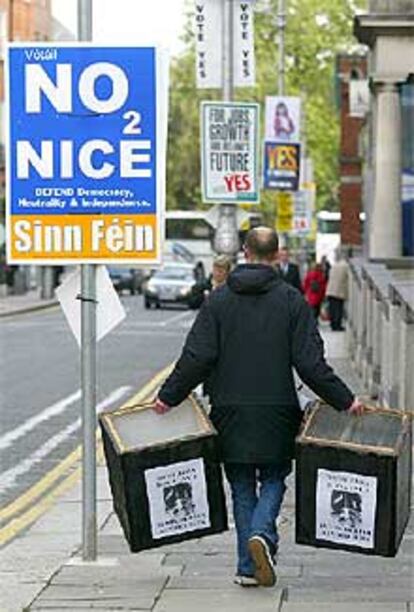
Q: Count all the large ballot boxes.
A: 2